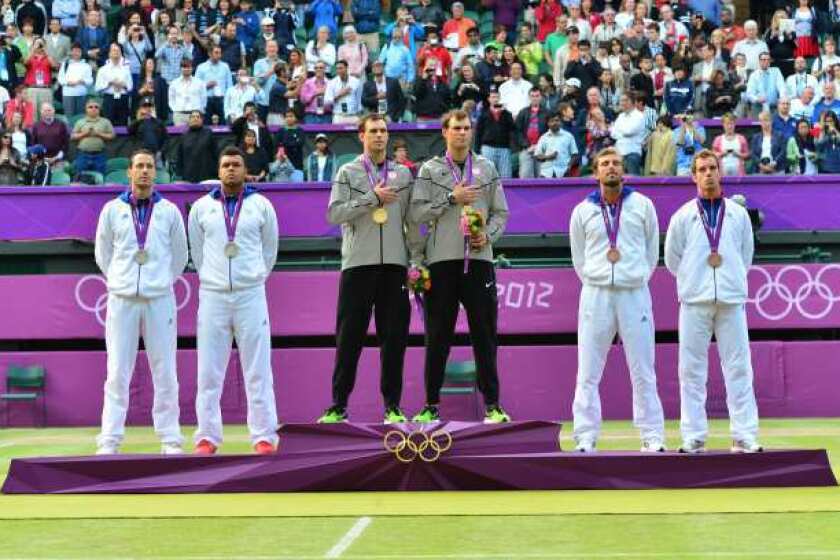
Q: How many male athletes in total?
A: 6